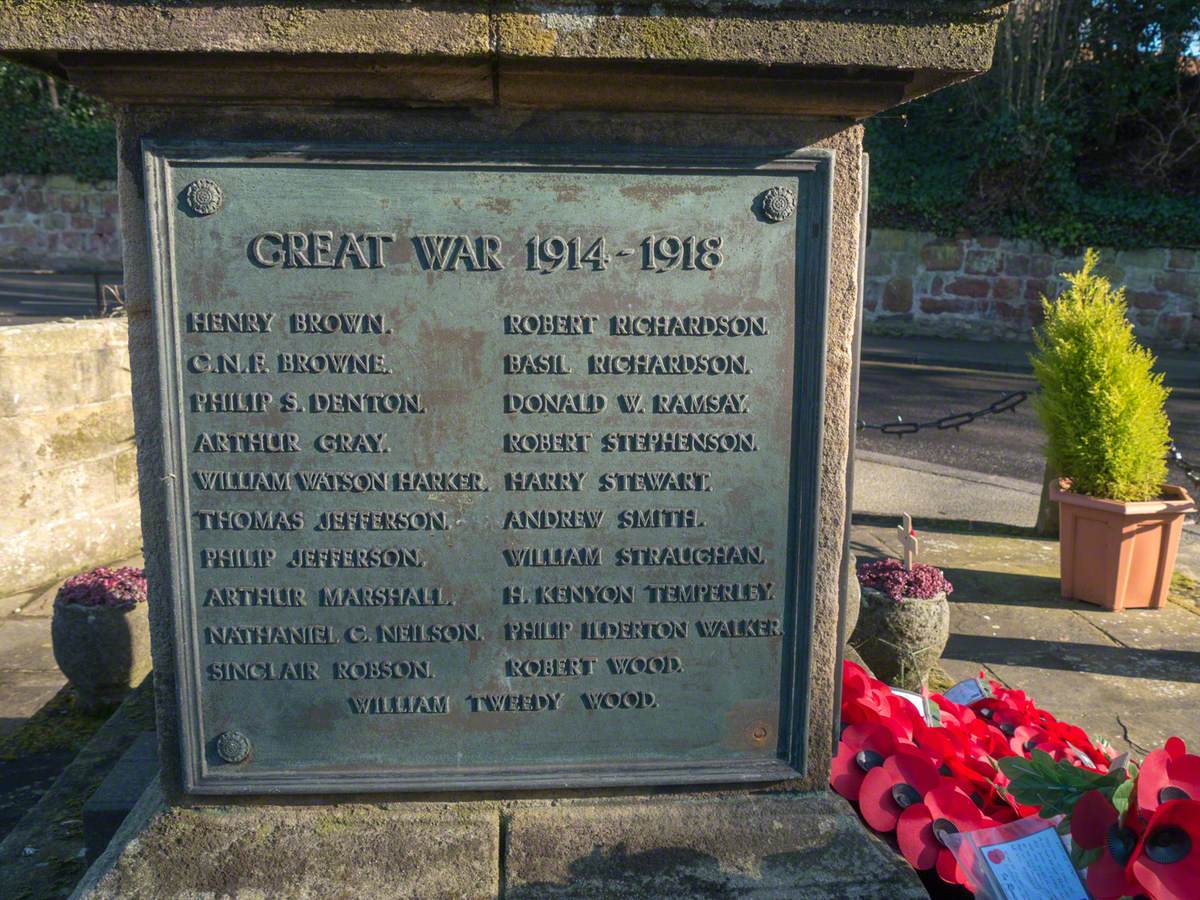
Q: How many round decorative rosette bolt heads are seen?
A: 3